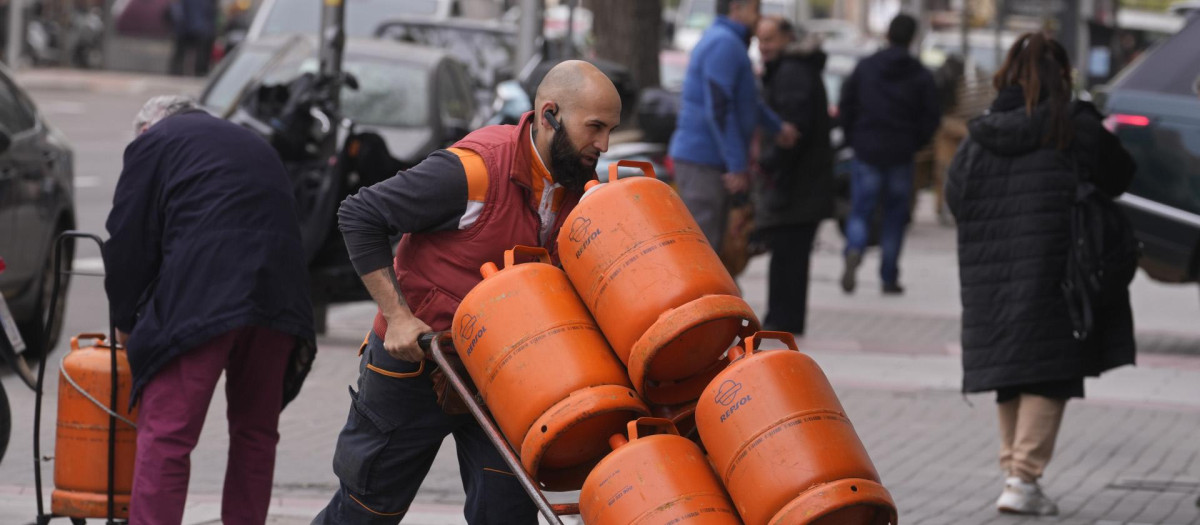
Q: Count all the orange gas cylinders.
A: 5